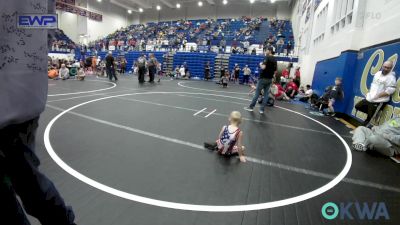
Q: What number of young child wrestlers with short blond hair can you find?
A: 1